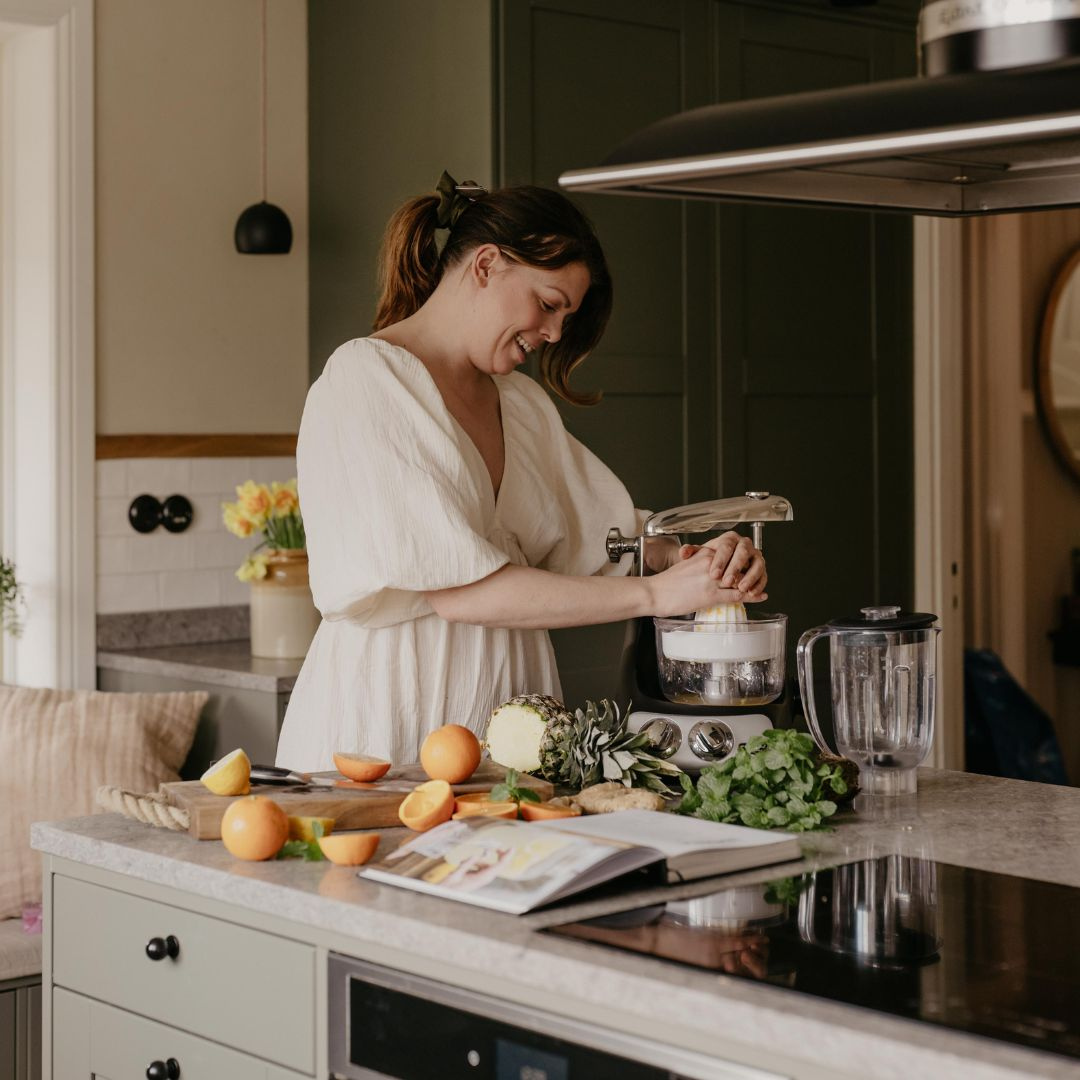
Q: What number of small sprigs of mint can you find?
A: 2